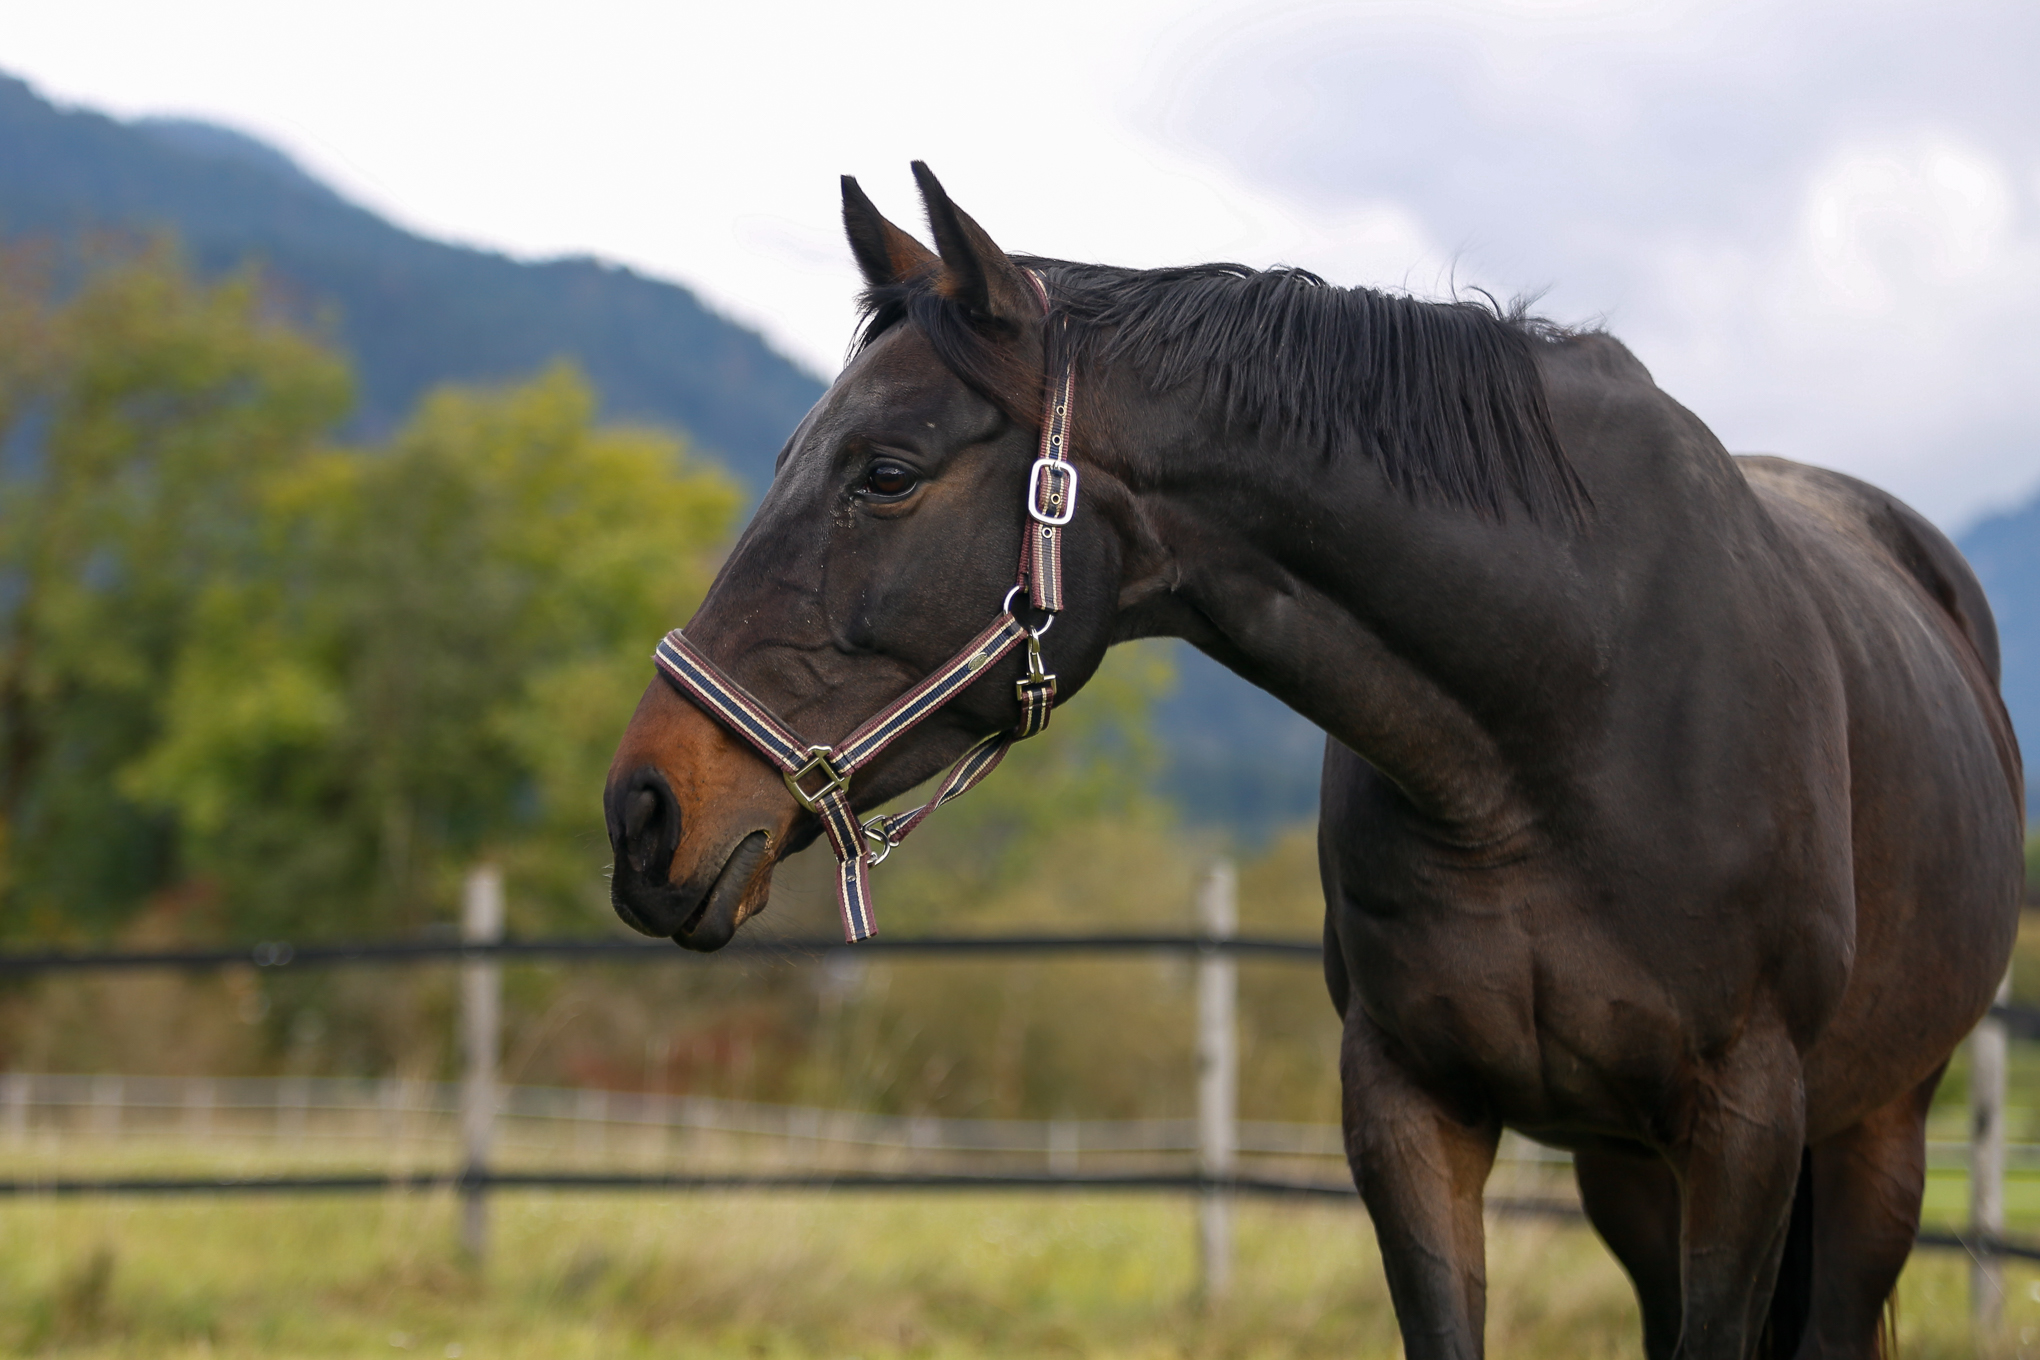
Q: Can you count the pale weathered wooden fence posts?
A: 3